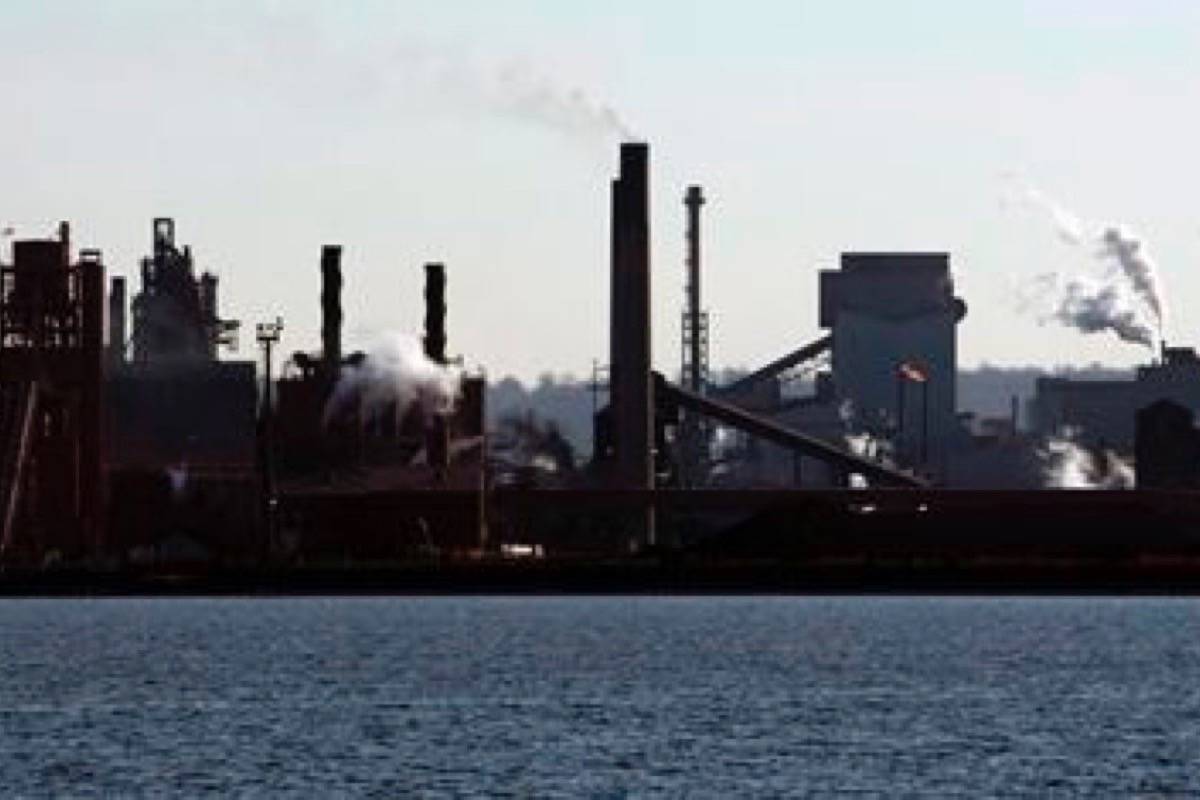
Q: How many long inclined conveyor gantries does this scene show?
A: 2